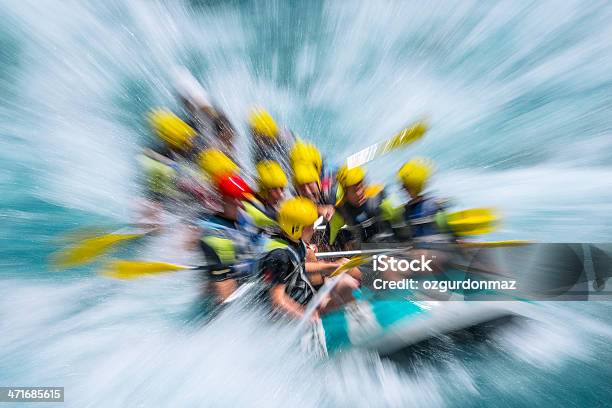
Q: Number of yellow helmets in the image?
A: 9